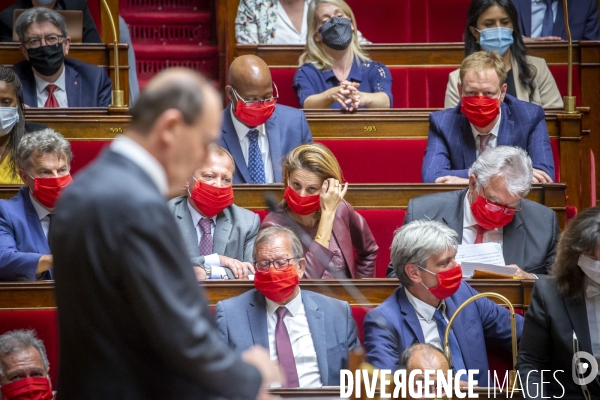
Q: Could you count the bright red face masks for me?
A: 9